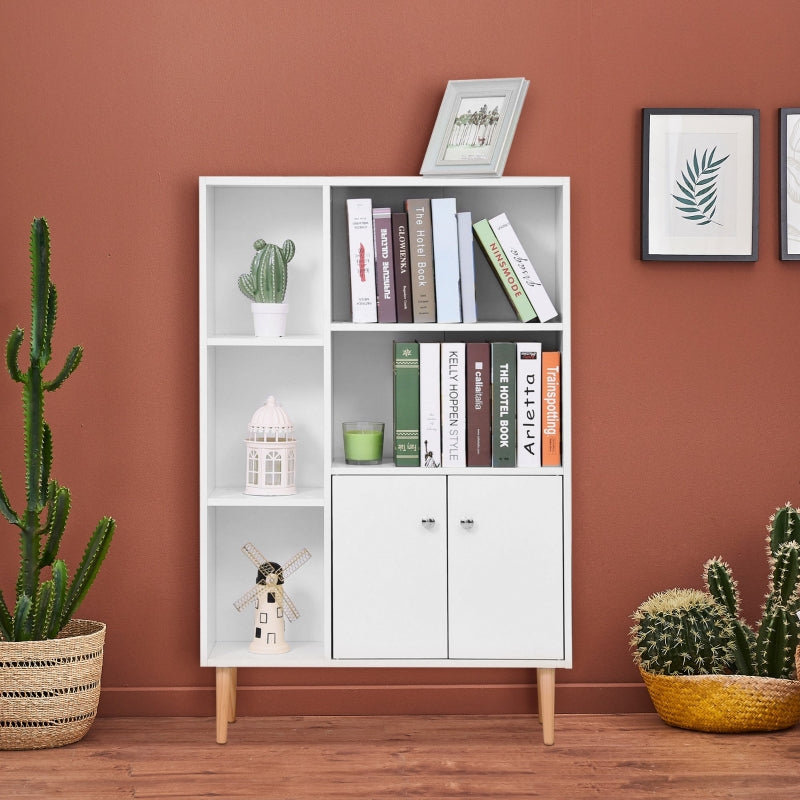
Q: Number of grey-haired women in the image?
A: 0